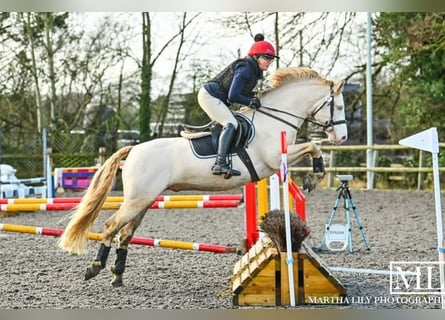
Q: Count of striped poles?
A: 3